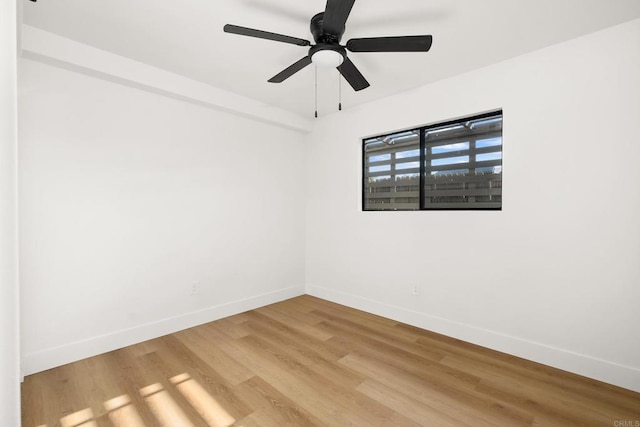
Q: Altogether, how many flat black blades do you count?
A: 5